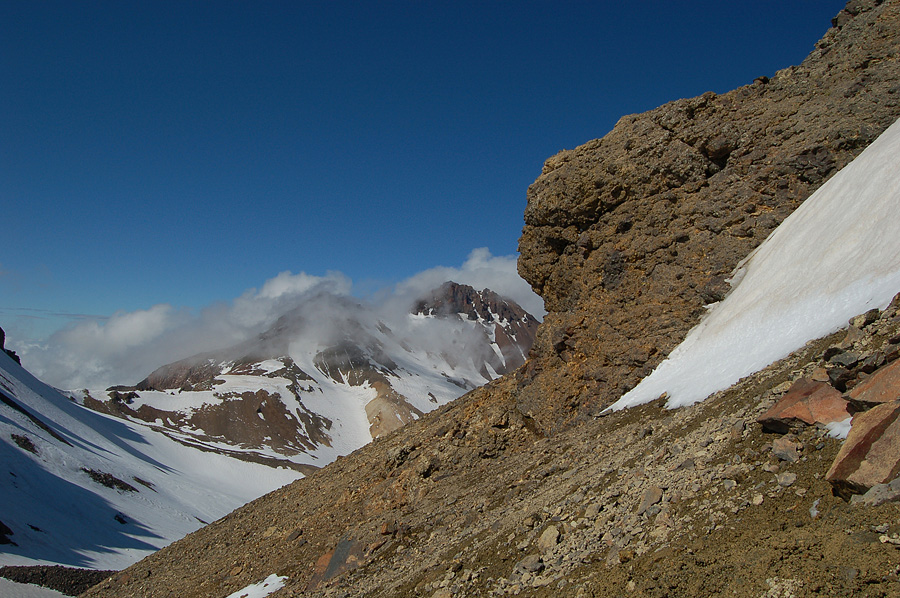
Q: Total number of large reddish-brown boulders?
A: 3